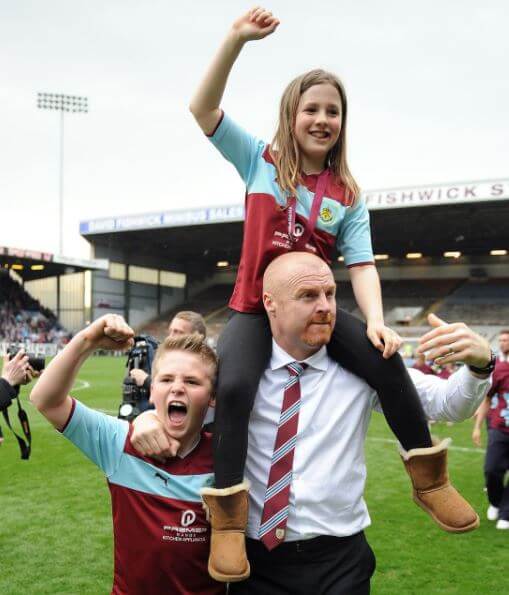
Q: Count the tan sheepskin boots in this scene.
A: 2